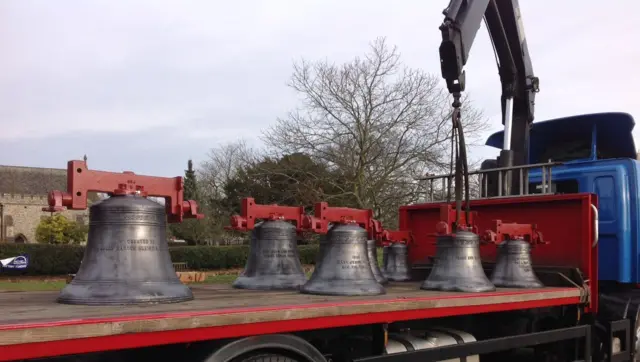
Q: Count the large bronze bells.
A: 7